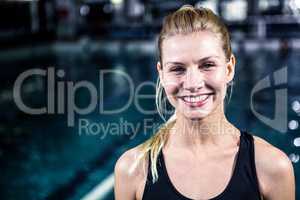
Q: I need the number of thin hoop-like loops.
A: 0